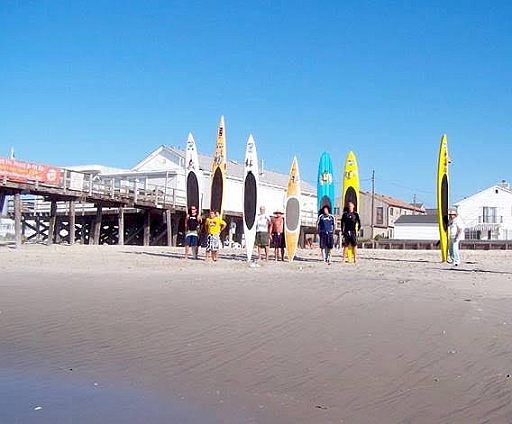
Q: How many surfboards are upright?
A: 7